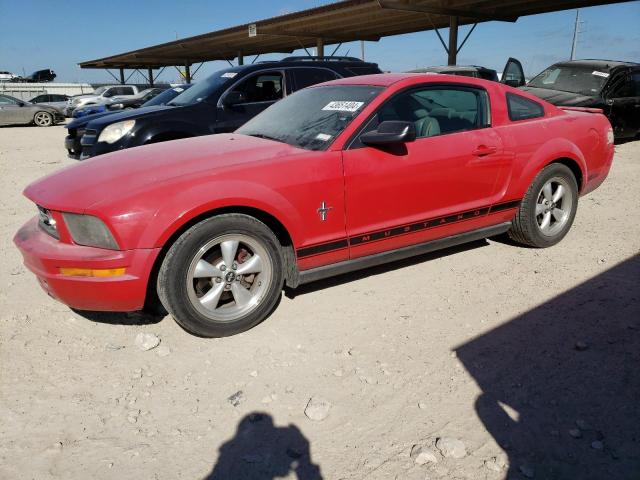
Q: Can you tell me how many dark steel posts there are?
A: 6